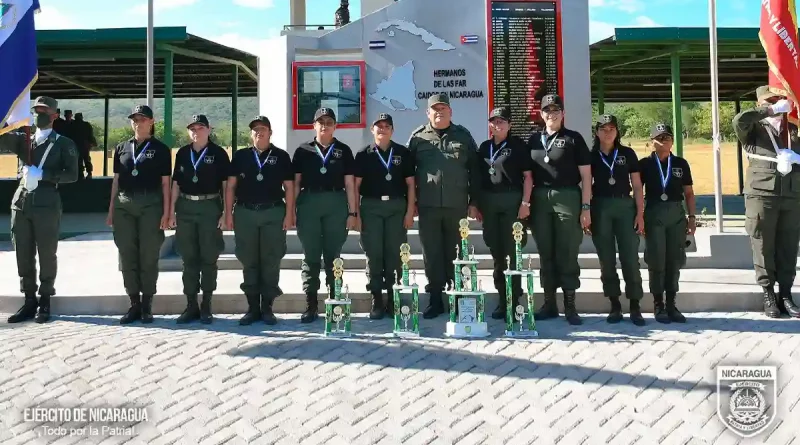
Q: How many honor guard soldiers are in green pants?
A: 2